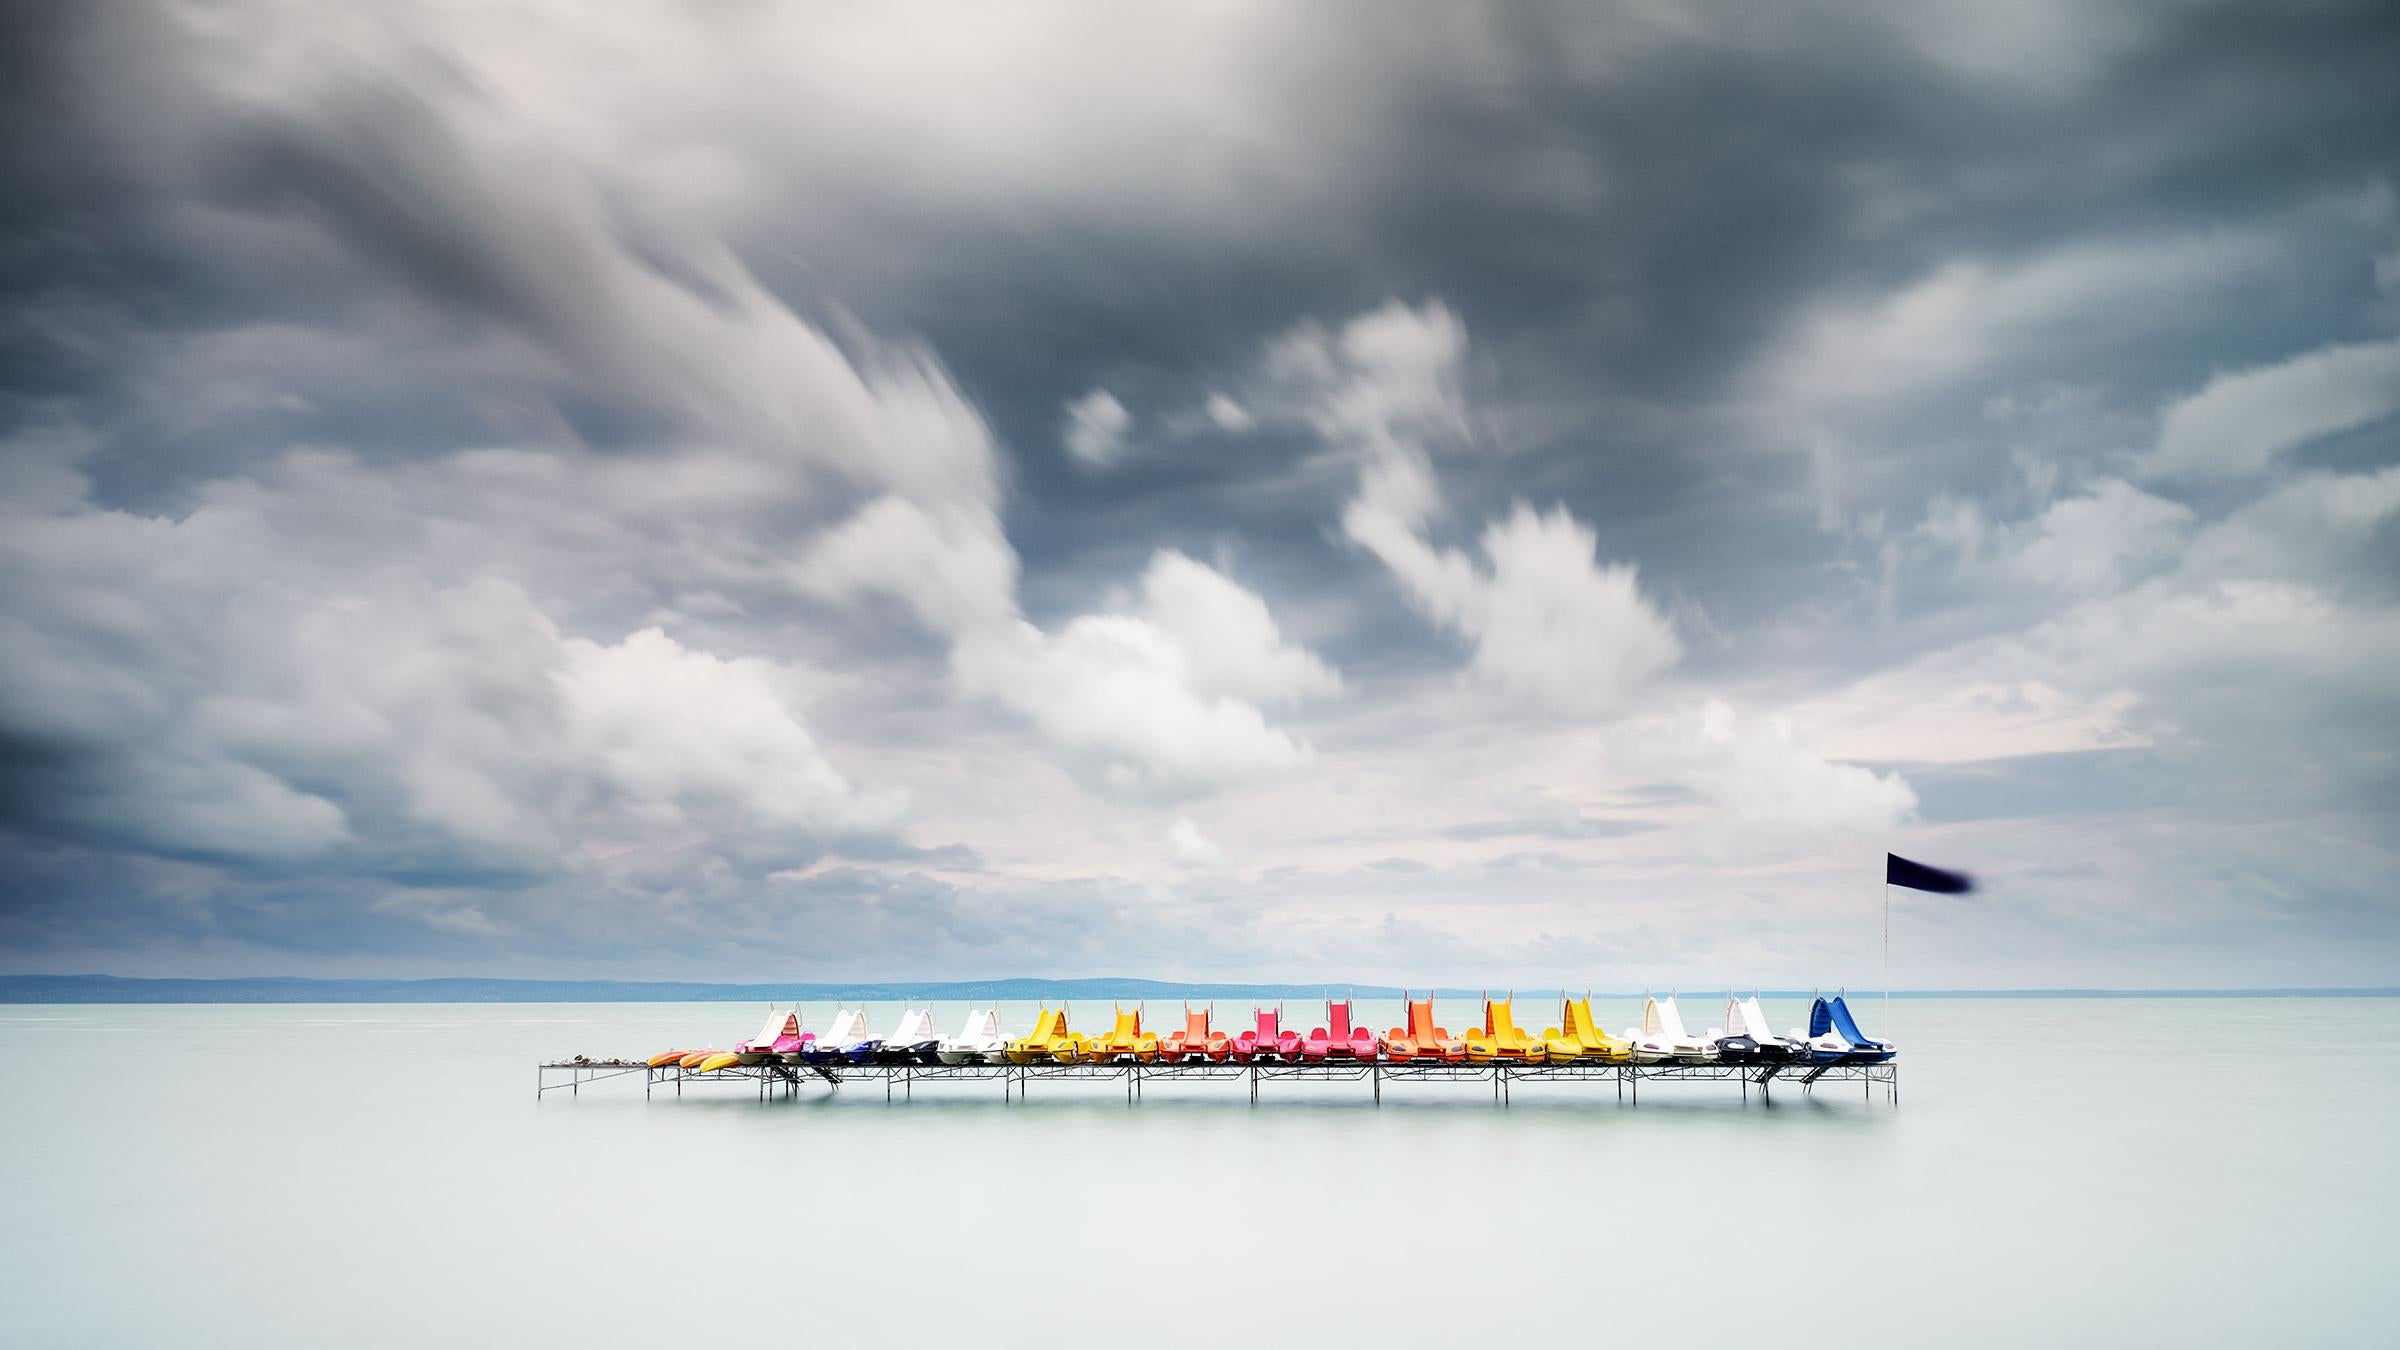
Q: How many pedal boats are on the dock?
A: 15